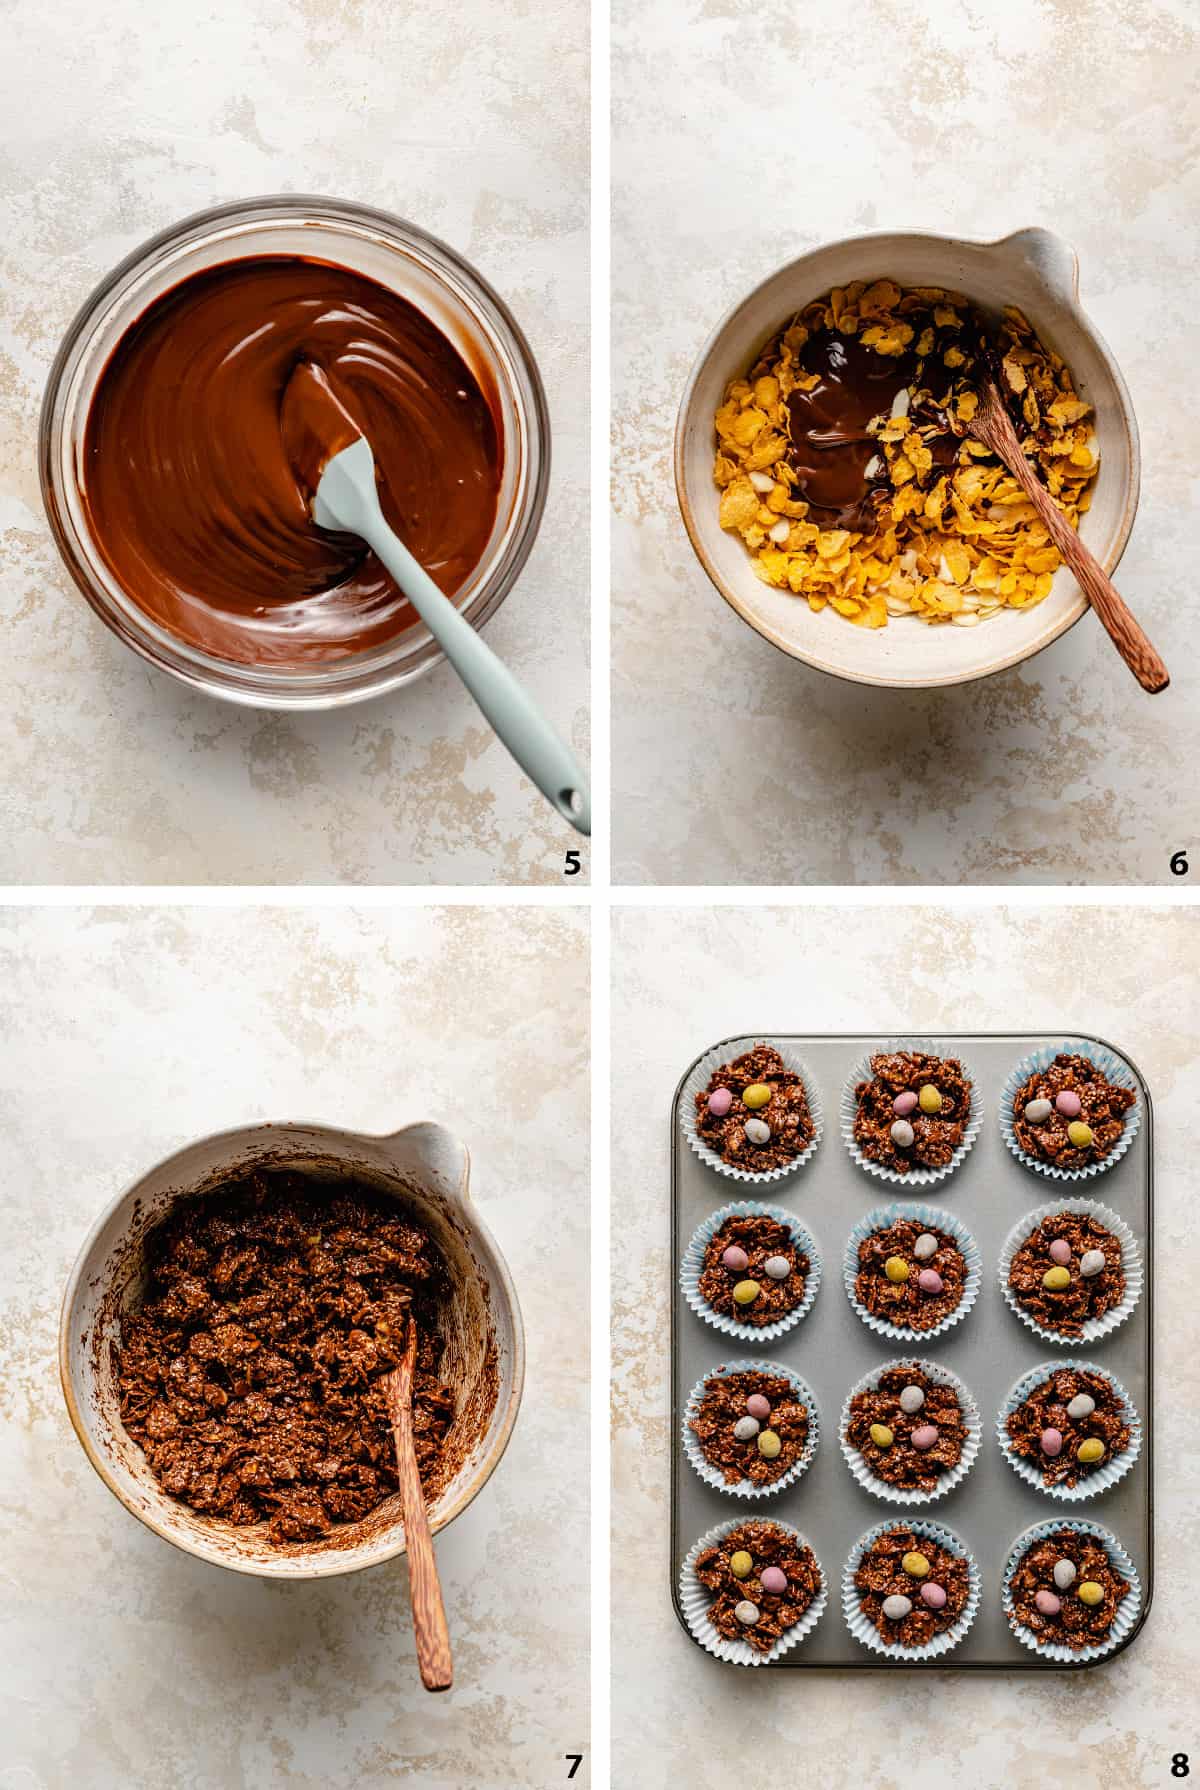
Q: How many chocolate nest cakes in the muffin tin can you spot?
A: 12